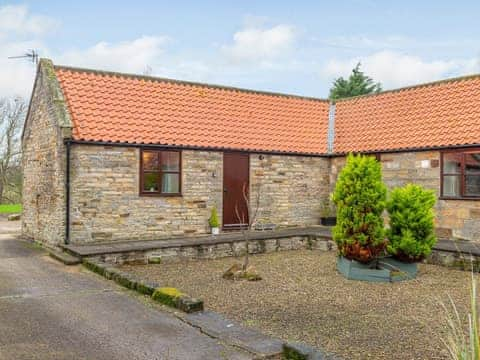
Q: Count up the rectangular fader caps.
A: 0